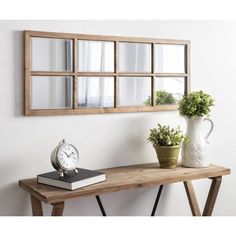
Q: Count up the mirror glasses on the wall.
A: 8